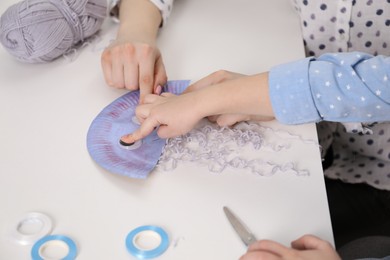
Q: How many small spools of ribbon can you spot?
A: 3